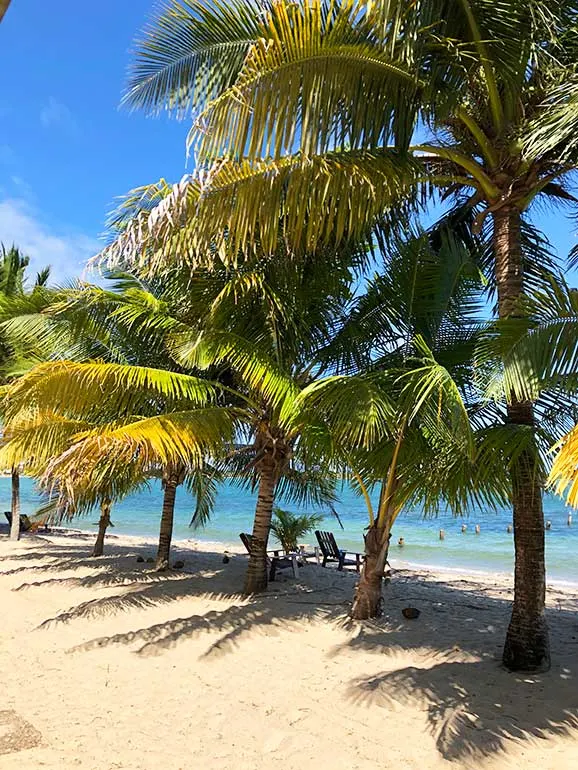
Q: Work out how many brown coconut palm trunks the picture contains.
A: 6